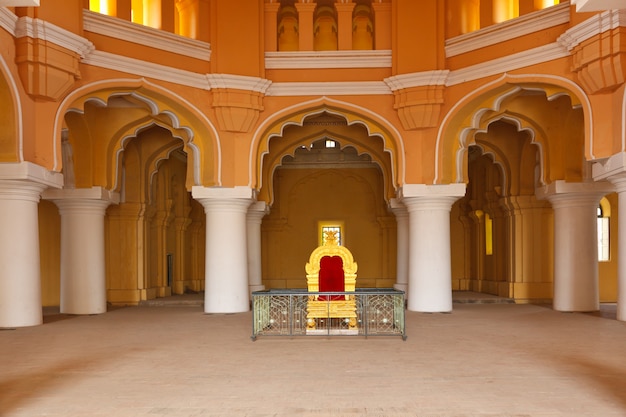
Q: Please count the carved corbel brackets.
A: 4